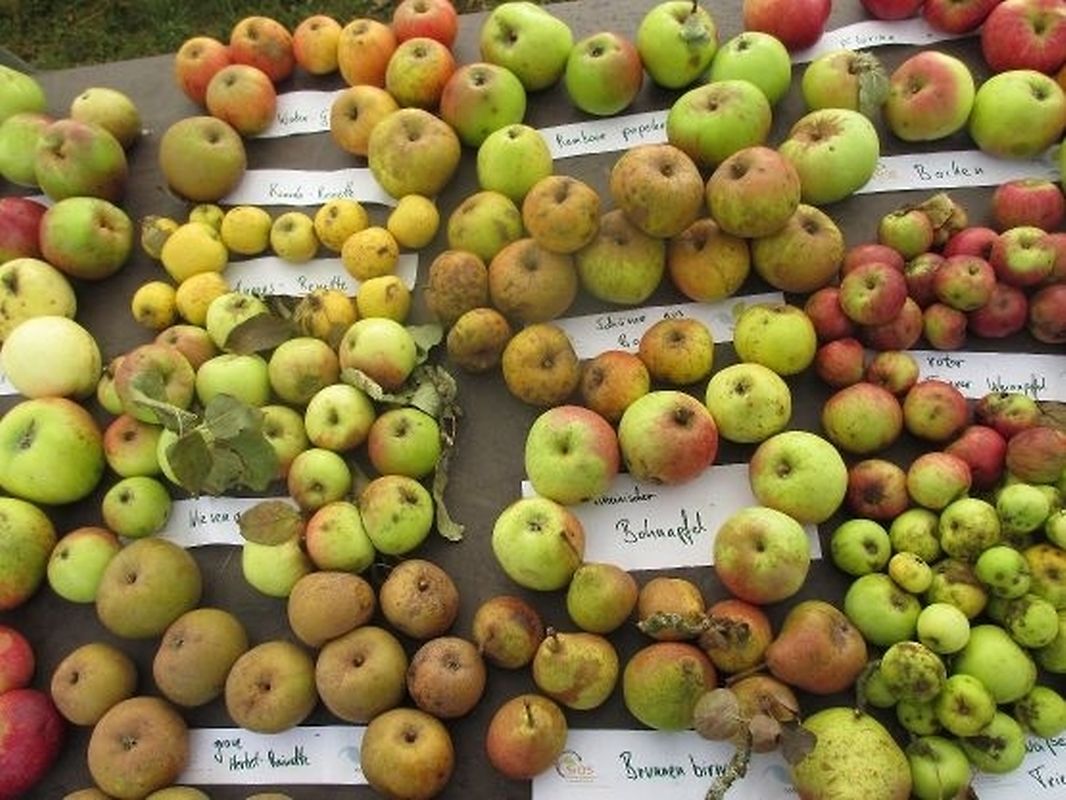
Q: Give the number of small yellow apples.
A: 12